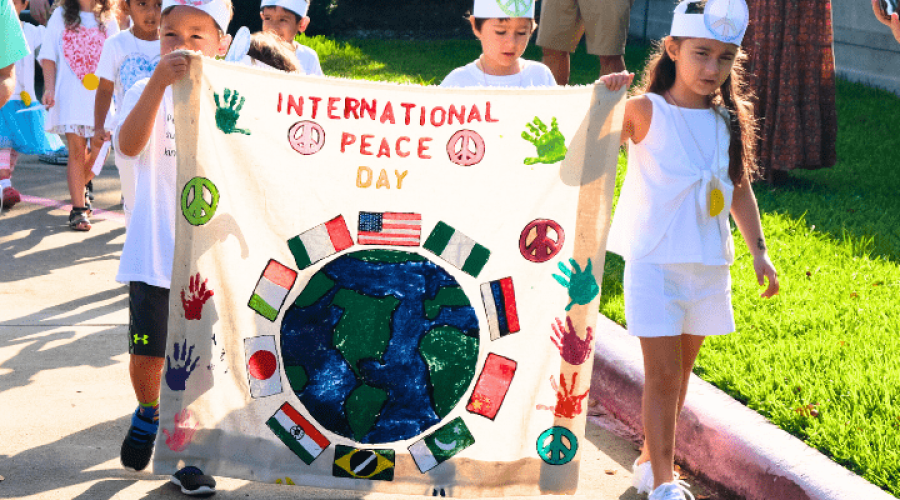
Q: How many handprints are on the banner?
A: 8